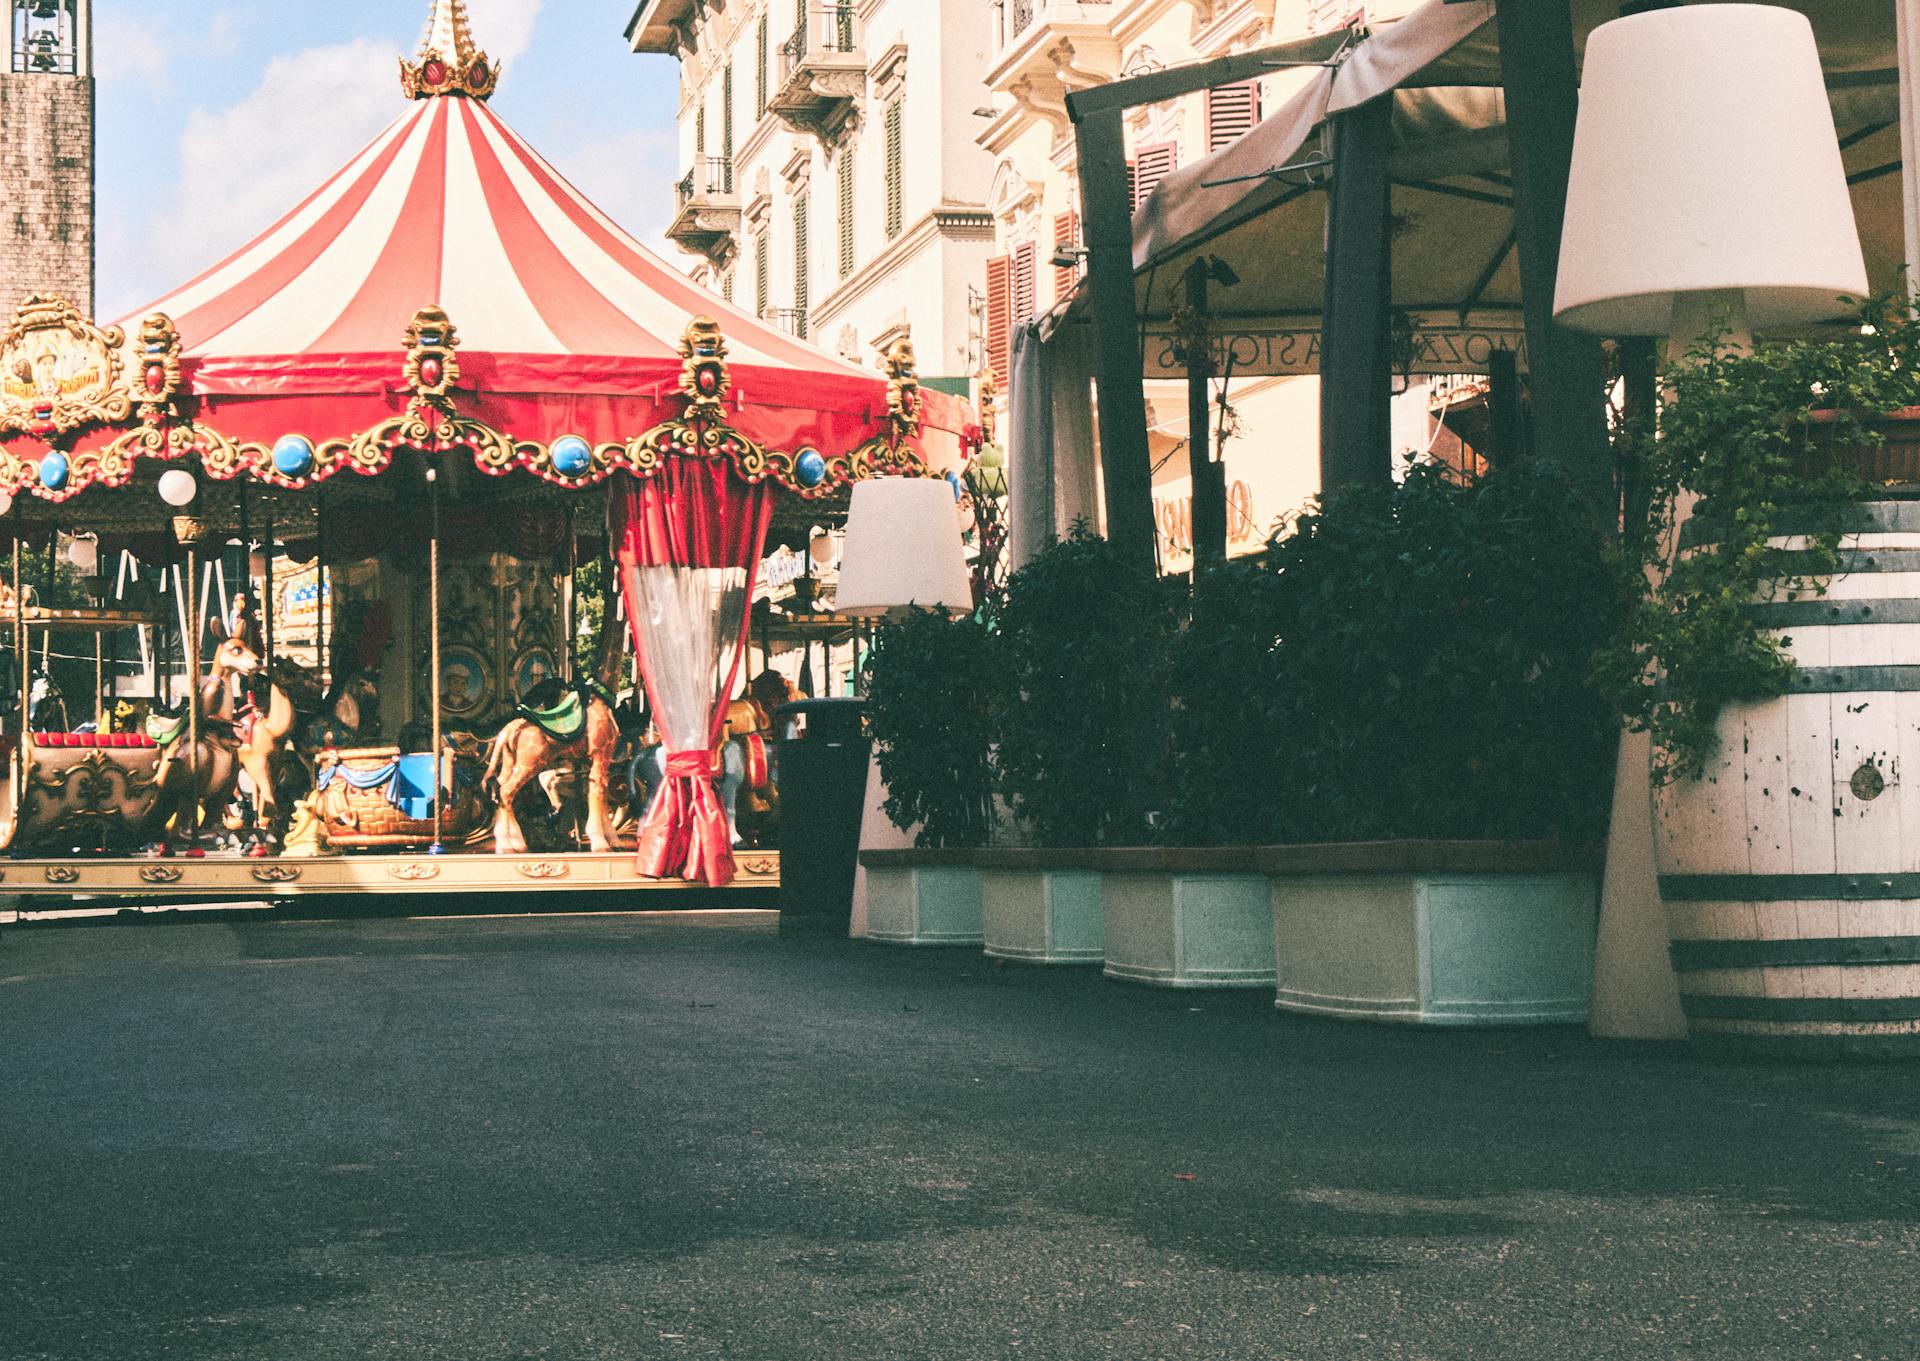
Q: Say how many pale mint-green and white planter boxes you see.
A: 4